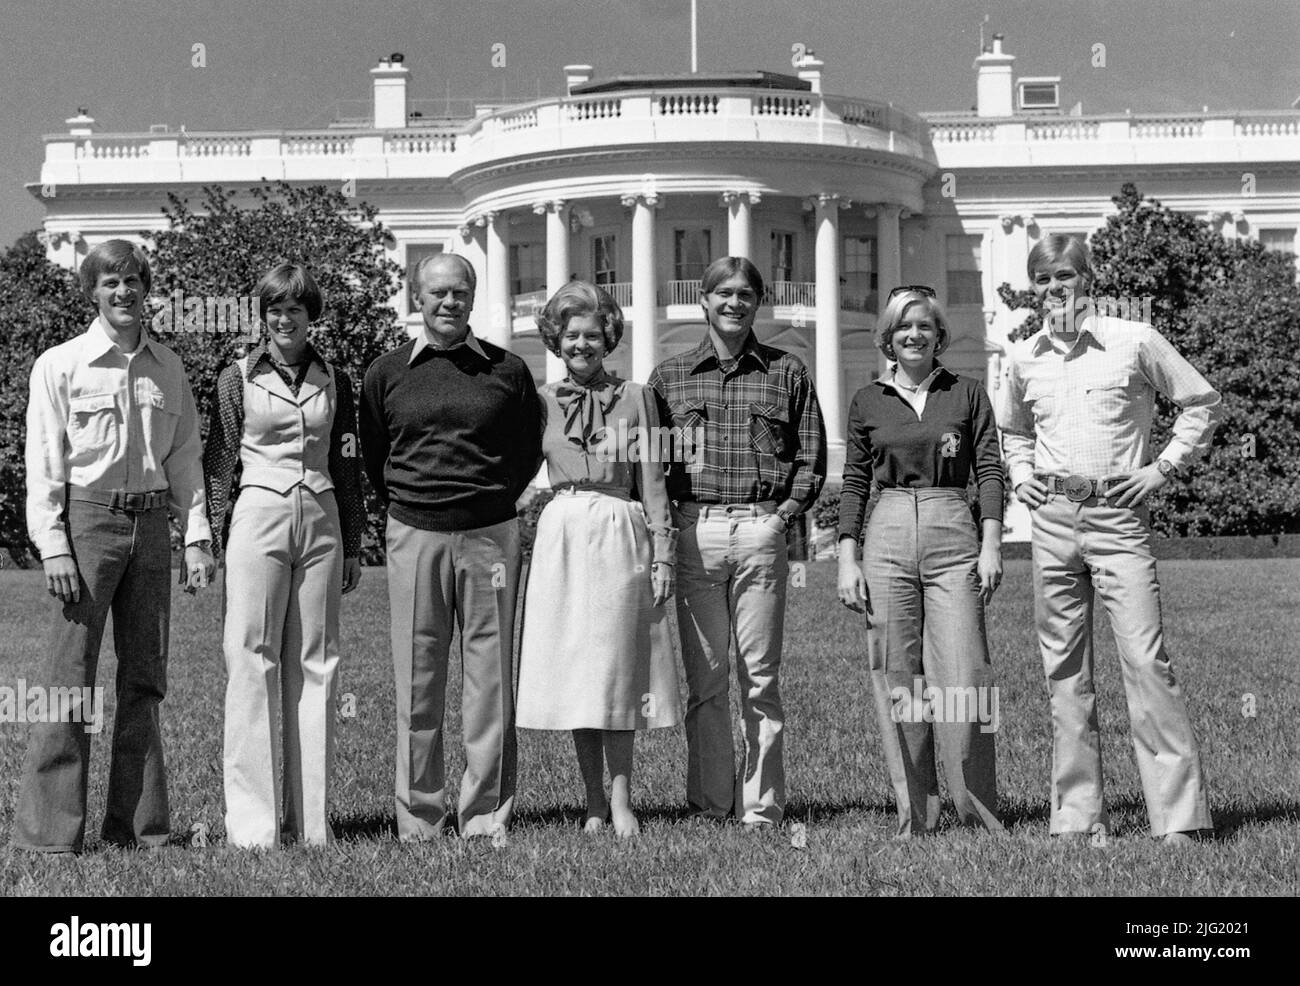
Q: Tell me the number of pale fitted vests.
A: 1